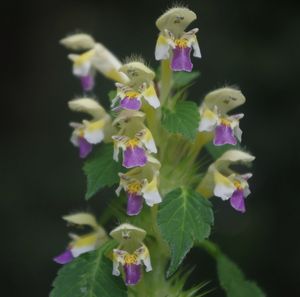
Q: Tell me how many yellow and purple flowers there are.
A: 10